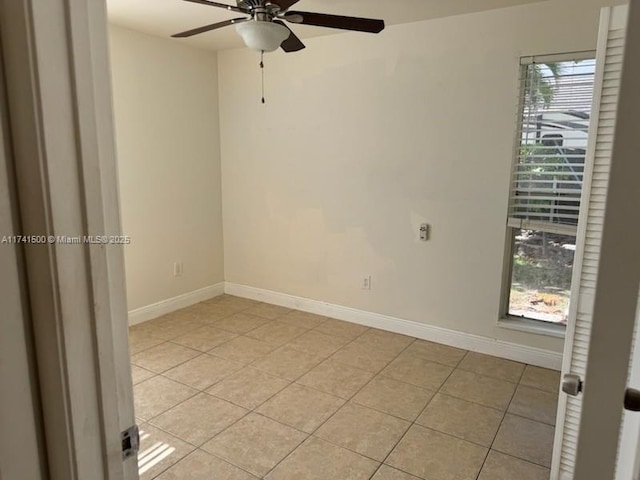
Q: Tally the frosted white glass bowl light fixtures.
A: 1